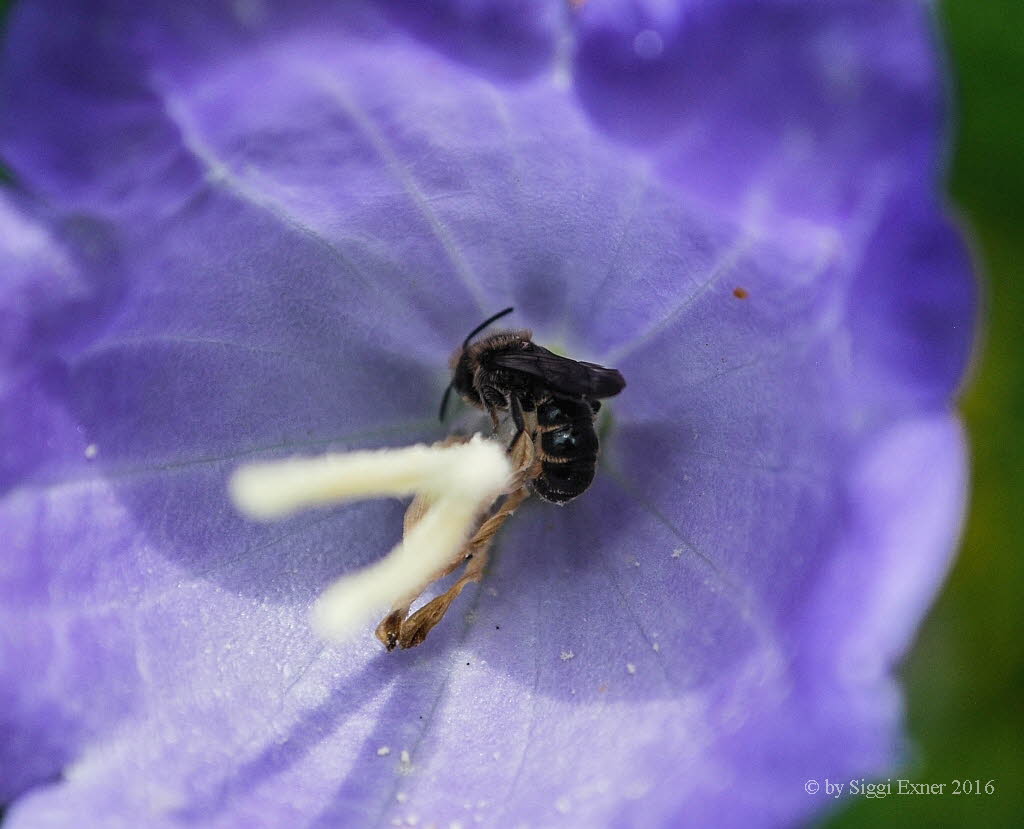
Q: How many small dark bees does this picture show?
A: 1